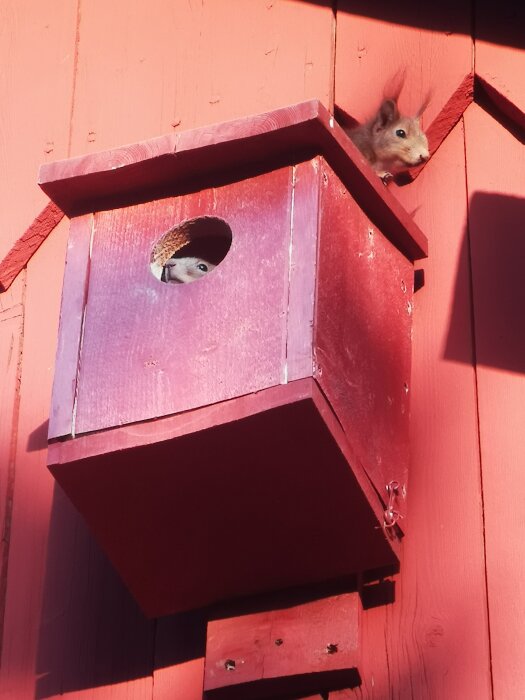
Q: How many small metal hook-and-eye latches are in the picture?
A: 1